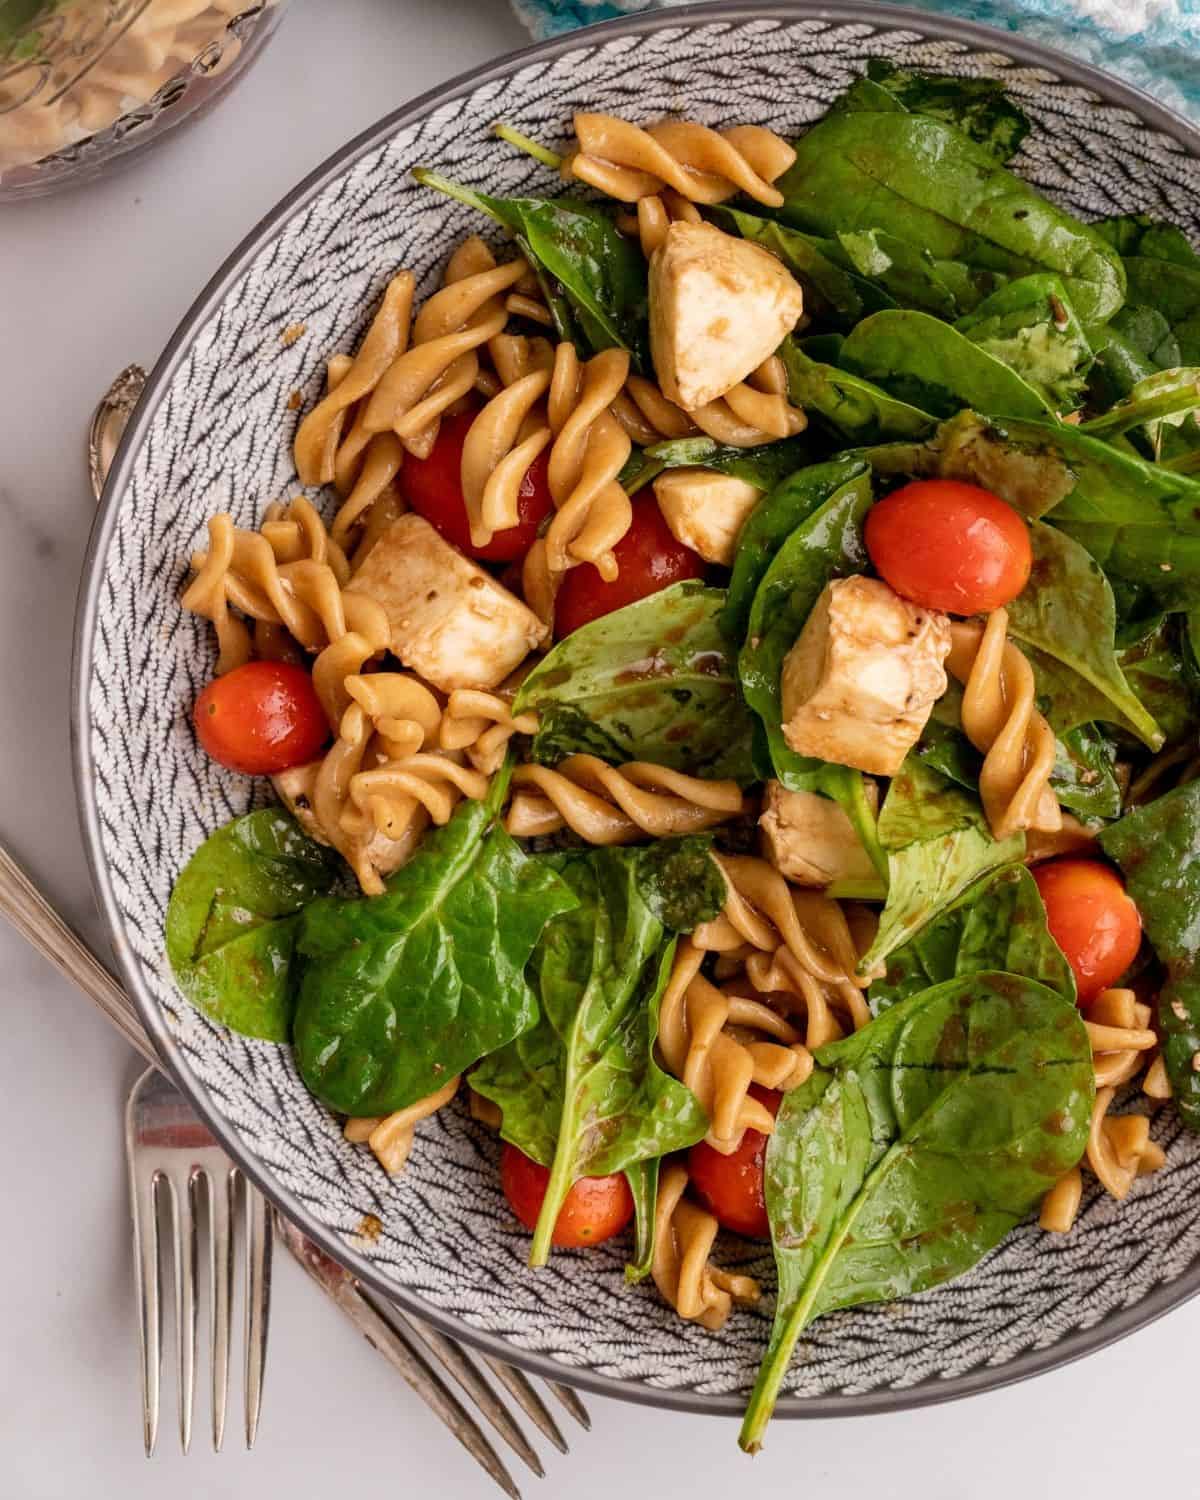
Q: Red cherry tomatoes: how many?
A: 7